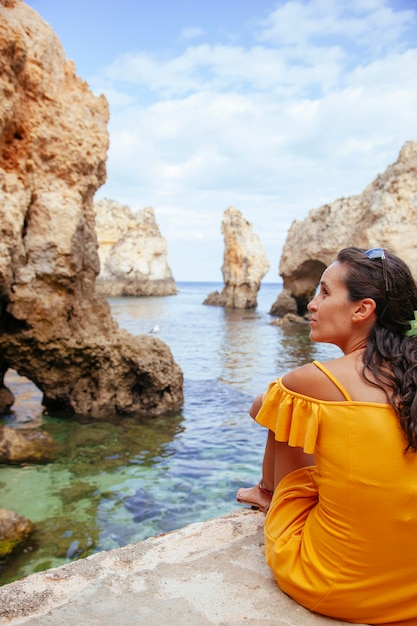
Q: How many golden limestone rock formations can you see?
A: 4